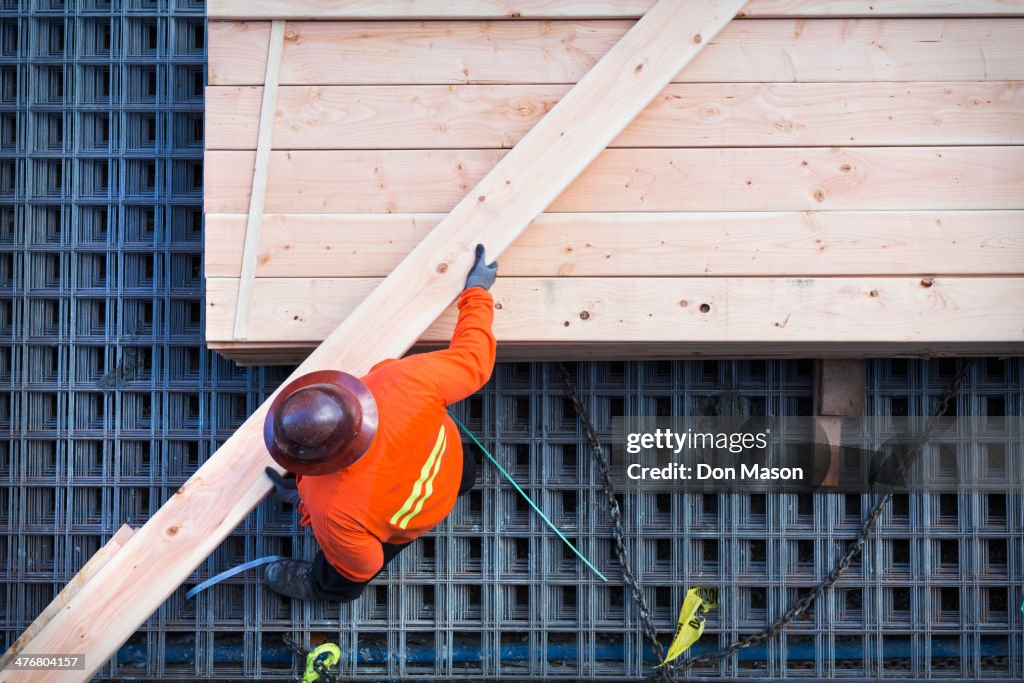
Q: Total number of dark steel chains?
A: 2